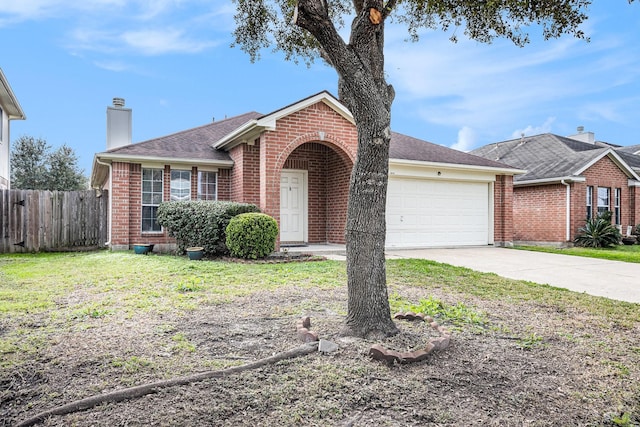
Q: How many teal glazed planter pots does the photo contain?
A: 2